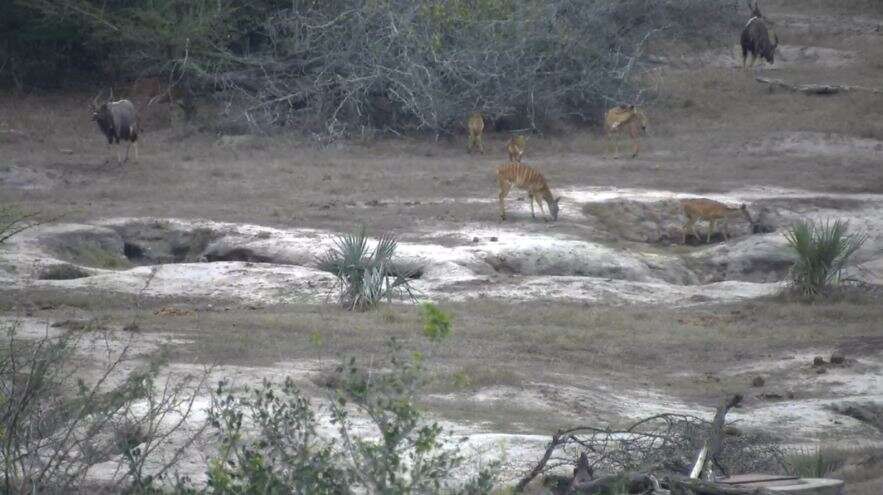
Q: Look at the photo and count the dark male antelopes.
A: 2